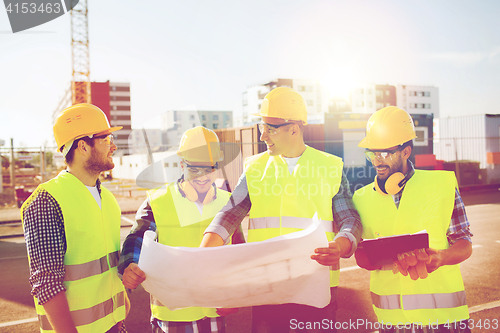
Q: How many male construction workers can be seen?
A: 4